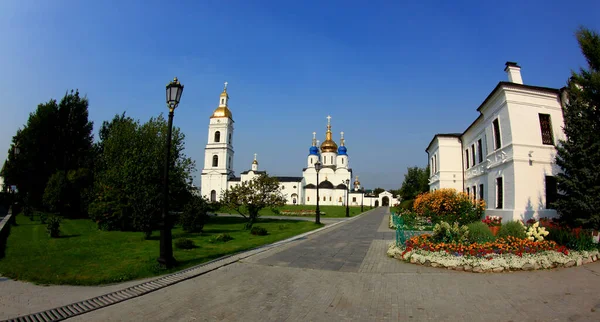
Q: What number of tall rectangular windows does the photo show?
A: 12